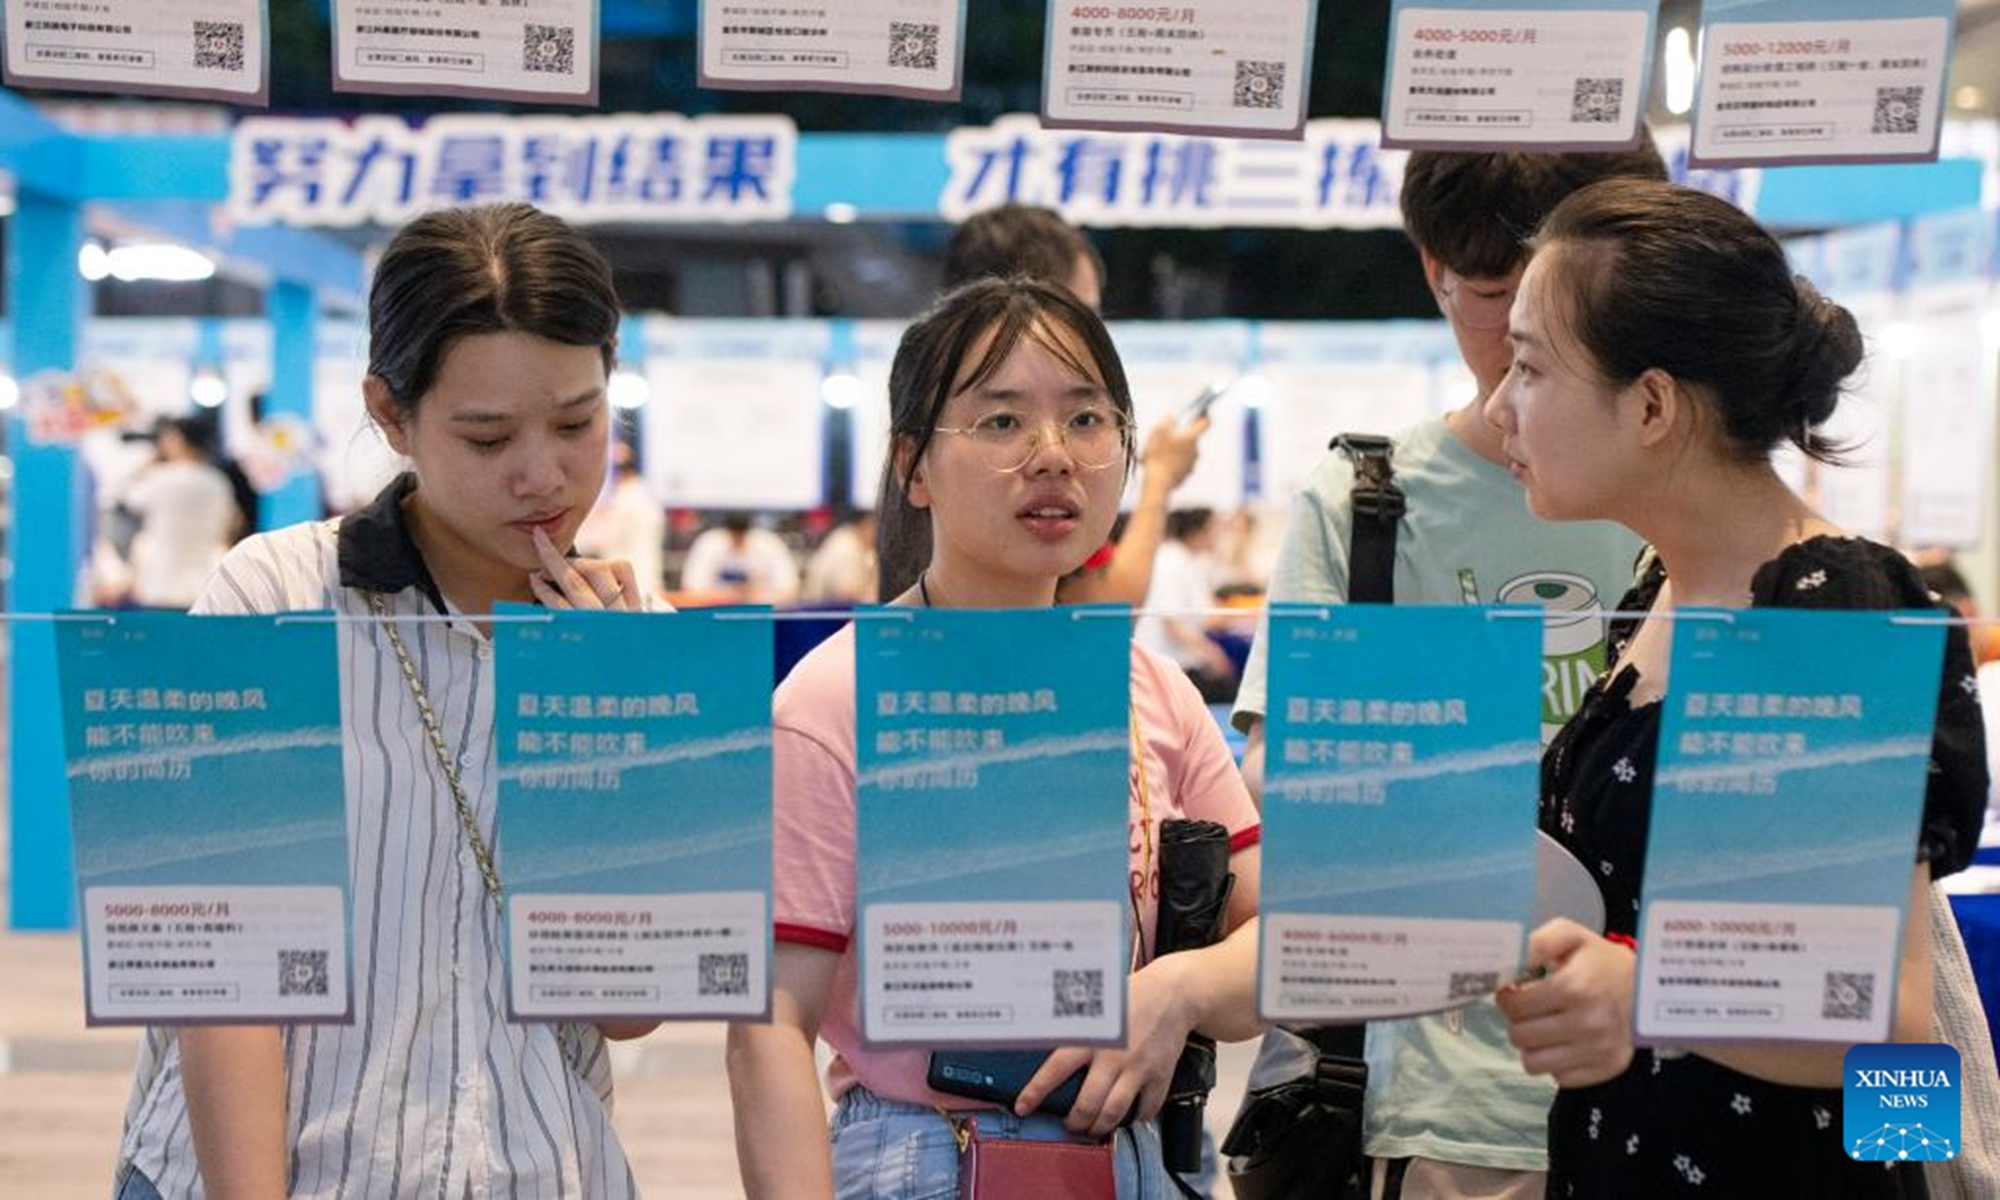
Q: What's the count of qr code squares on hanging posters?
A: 11